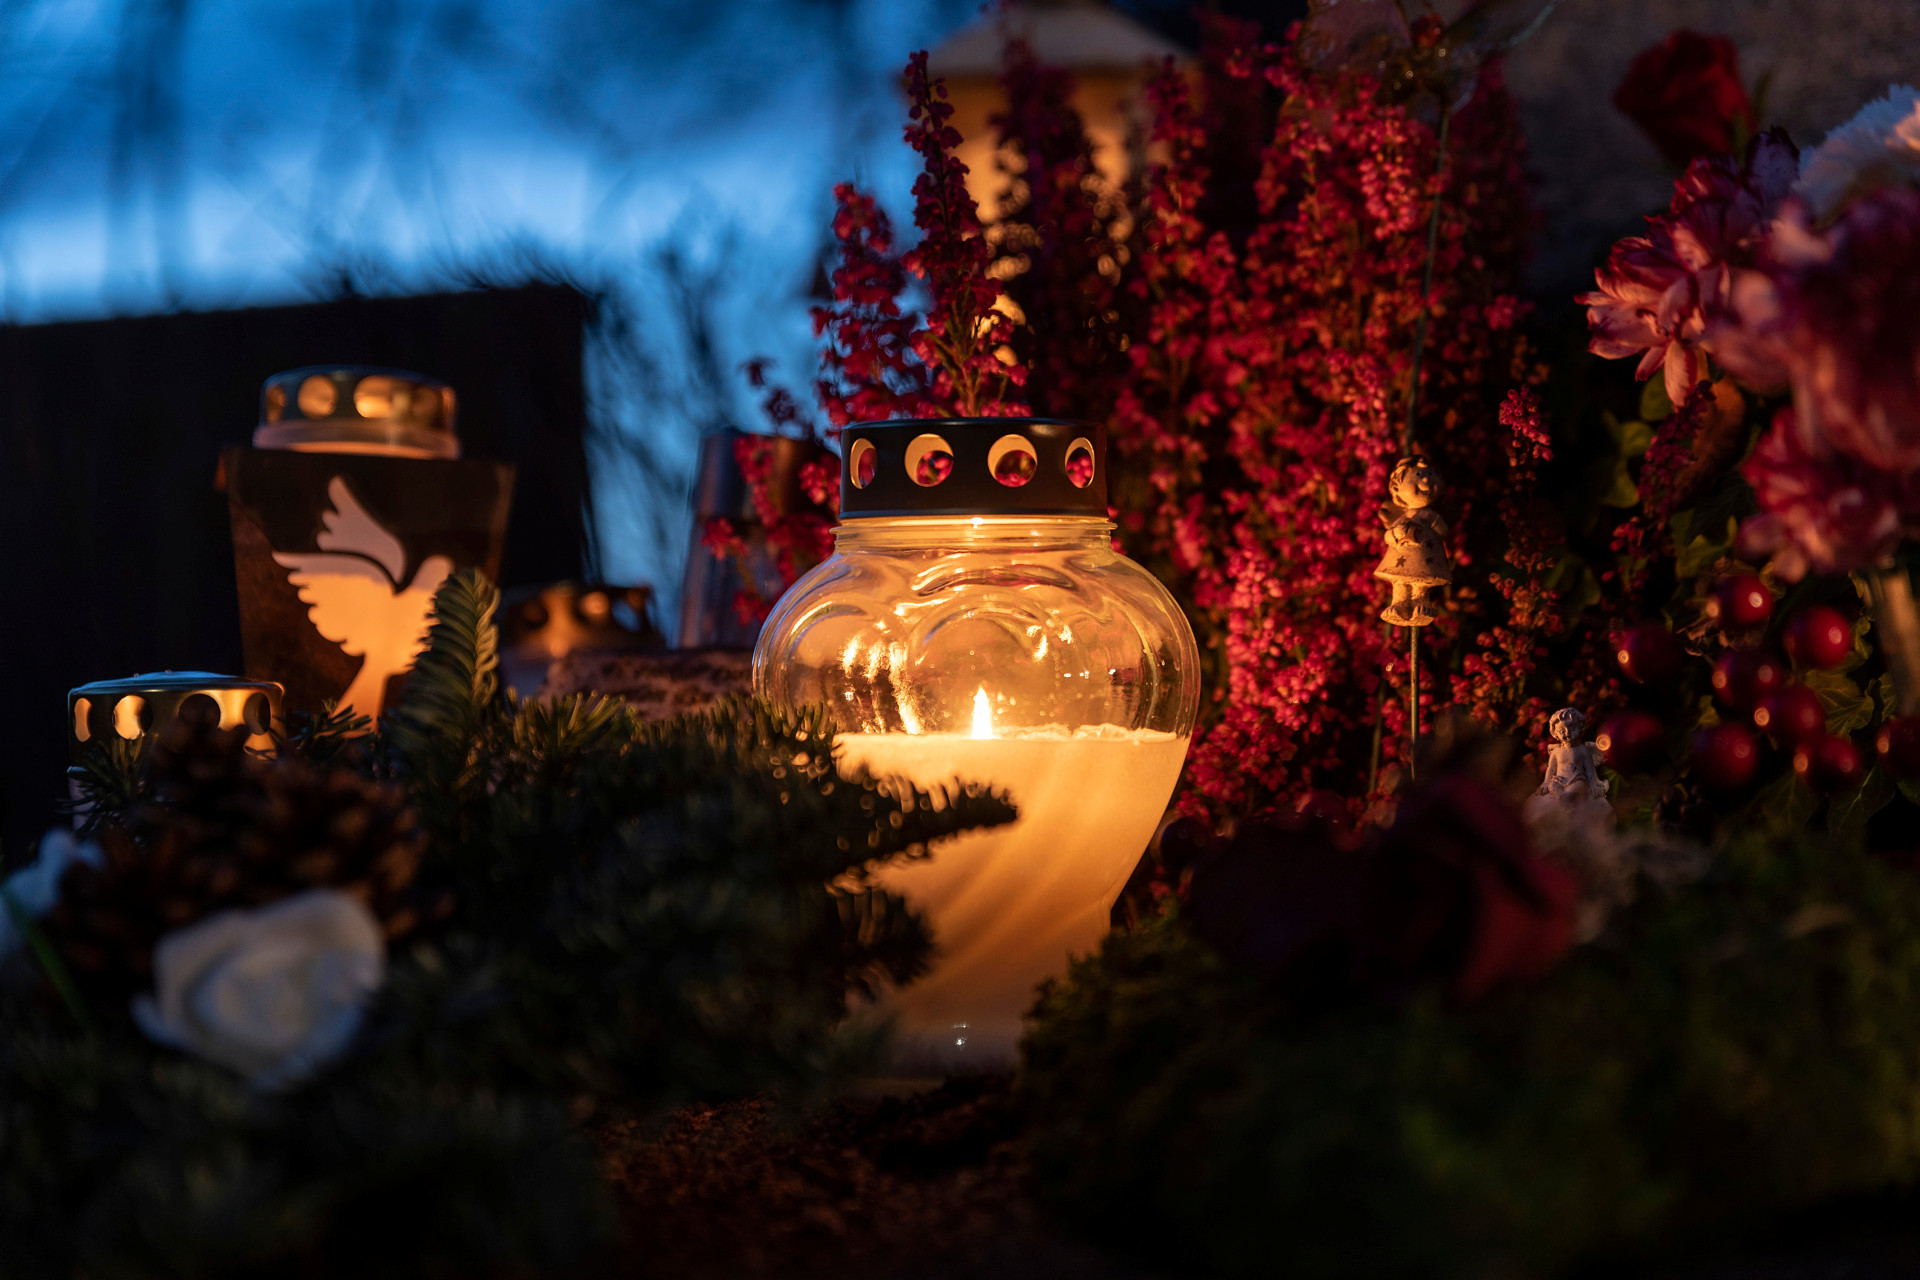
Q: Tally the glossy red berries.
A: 9